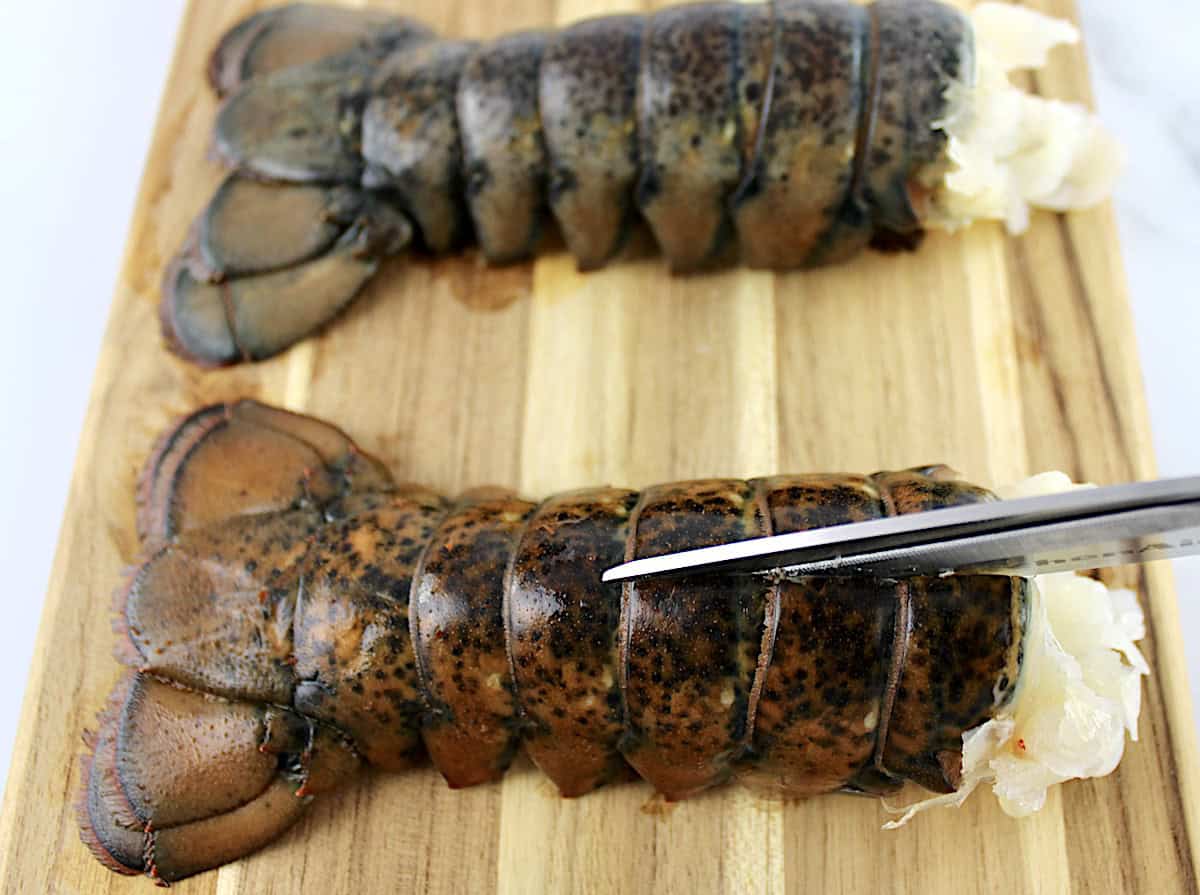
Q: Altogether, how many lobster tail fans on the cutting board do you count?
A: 2